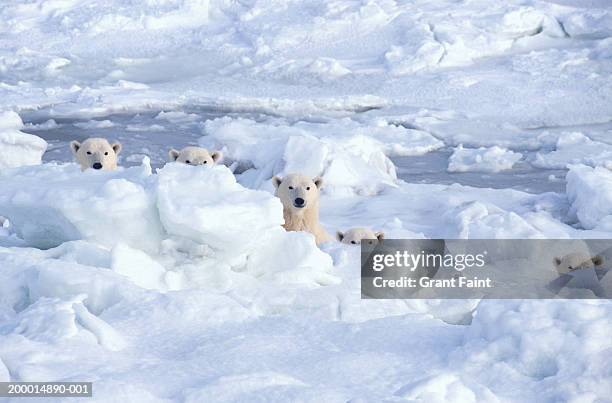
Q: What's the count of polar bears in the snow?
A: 5